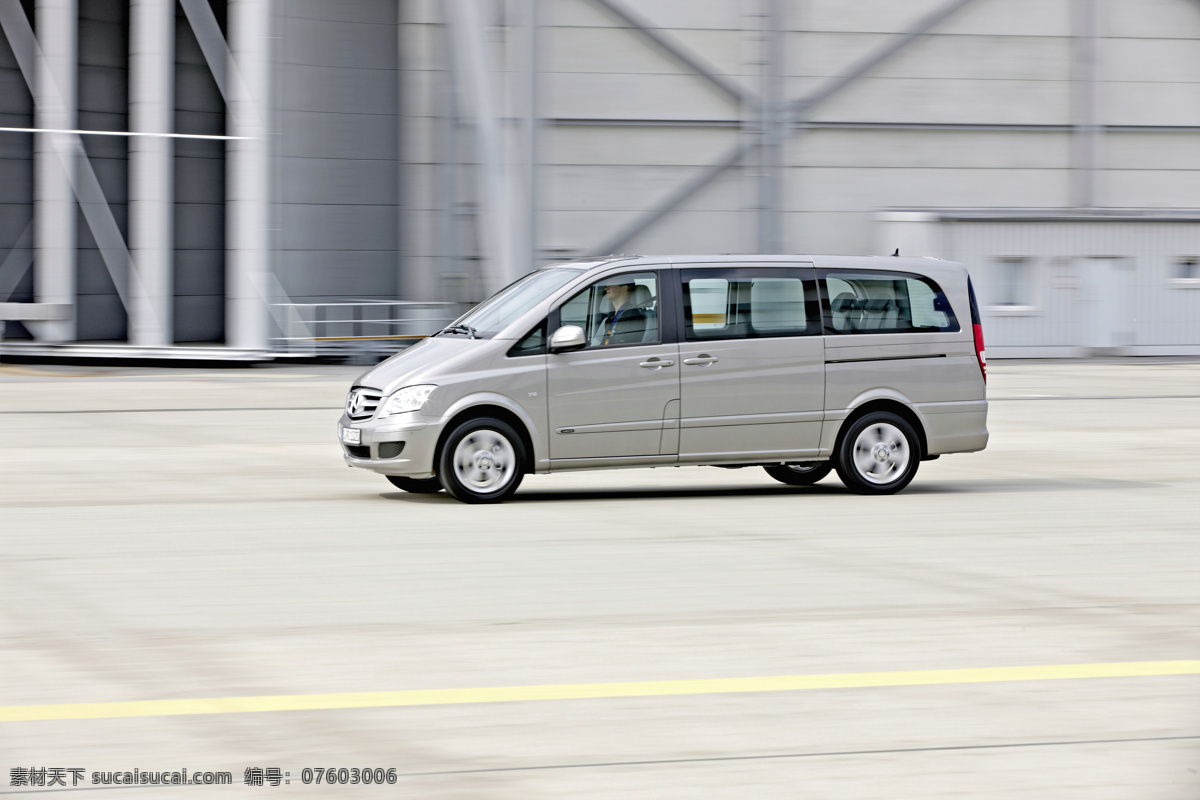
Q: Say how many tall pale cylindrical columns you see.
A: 3